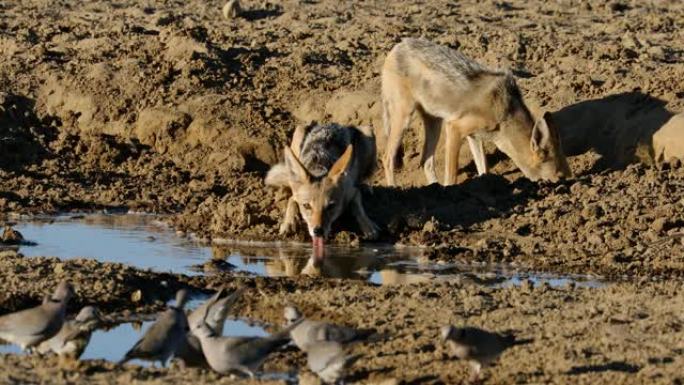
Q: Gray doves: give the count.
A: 8